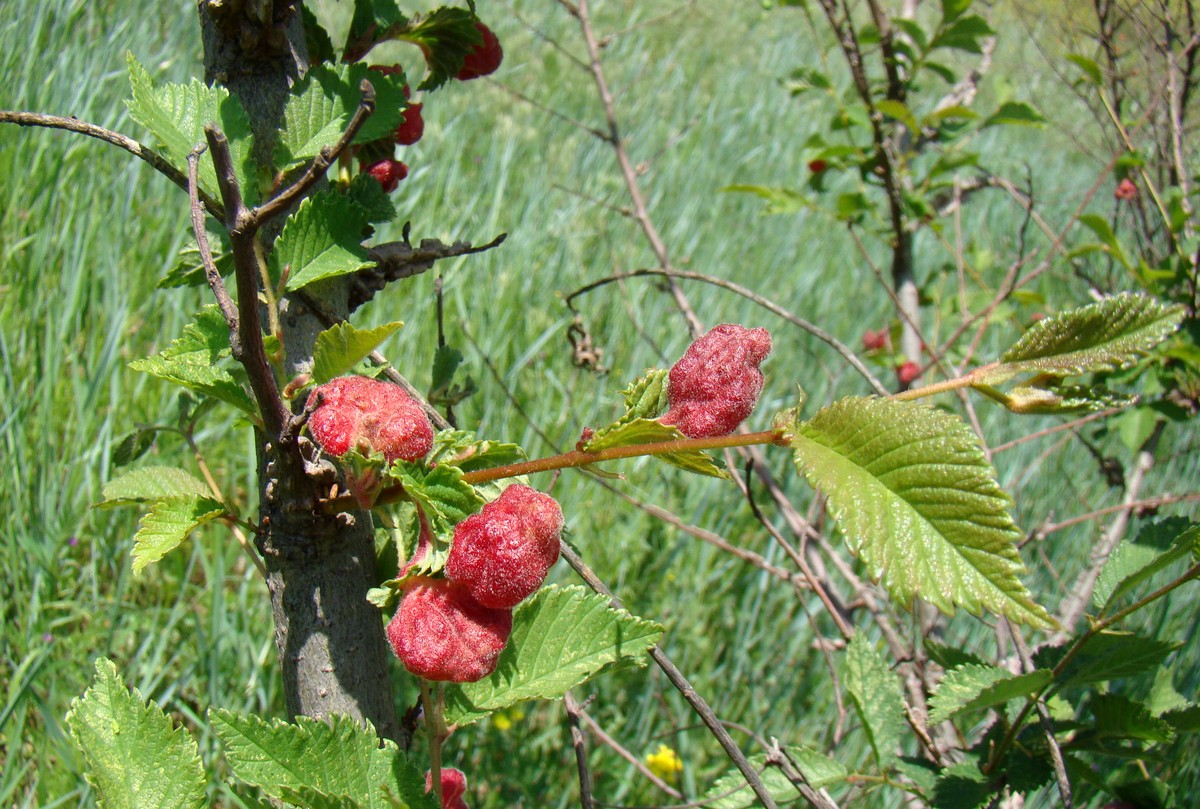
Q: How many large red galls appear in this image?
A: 4